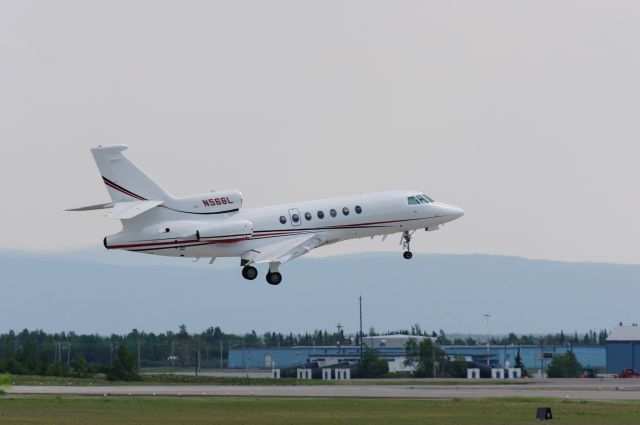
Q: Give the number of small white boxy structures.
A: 7